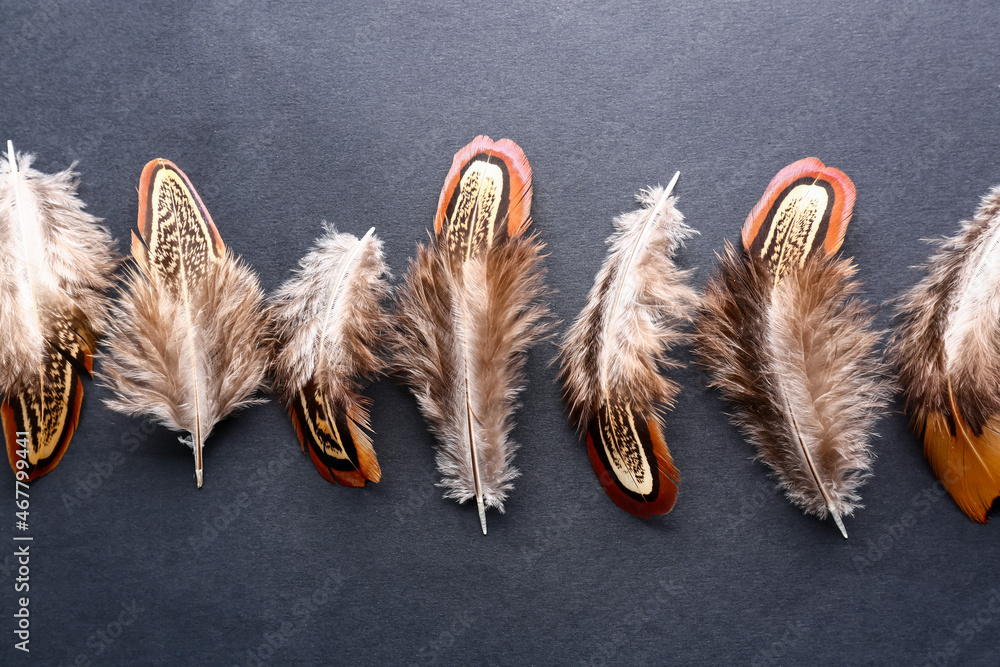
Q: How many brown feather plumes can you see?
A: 7